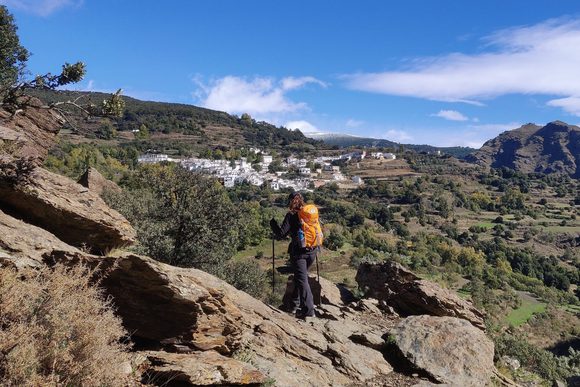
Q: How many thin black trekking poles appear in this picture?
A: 2